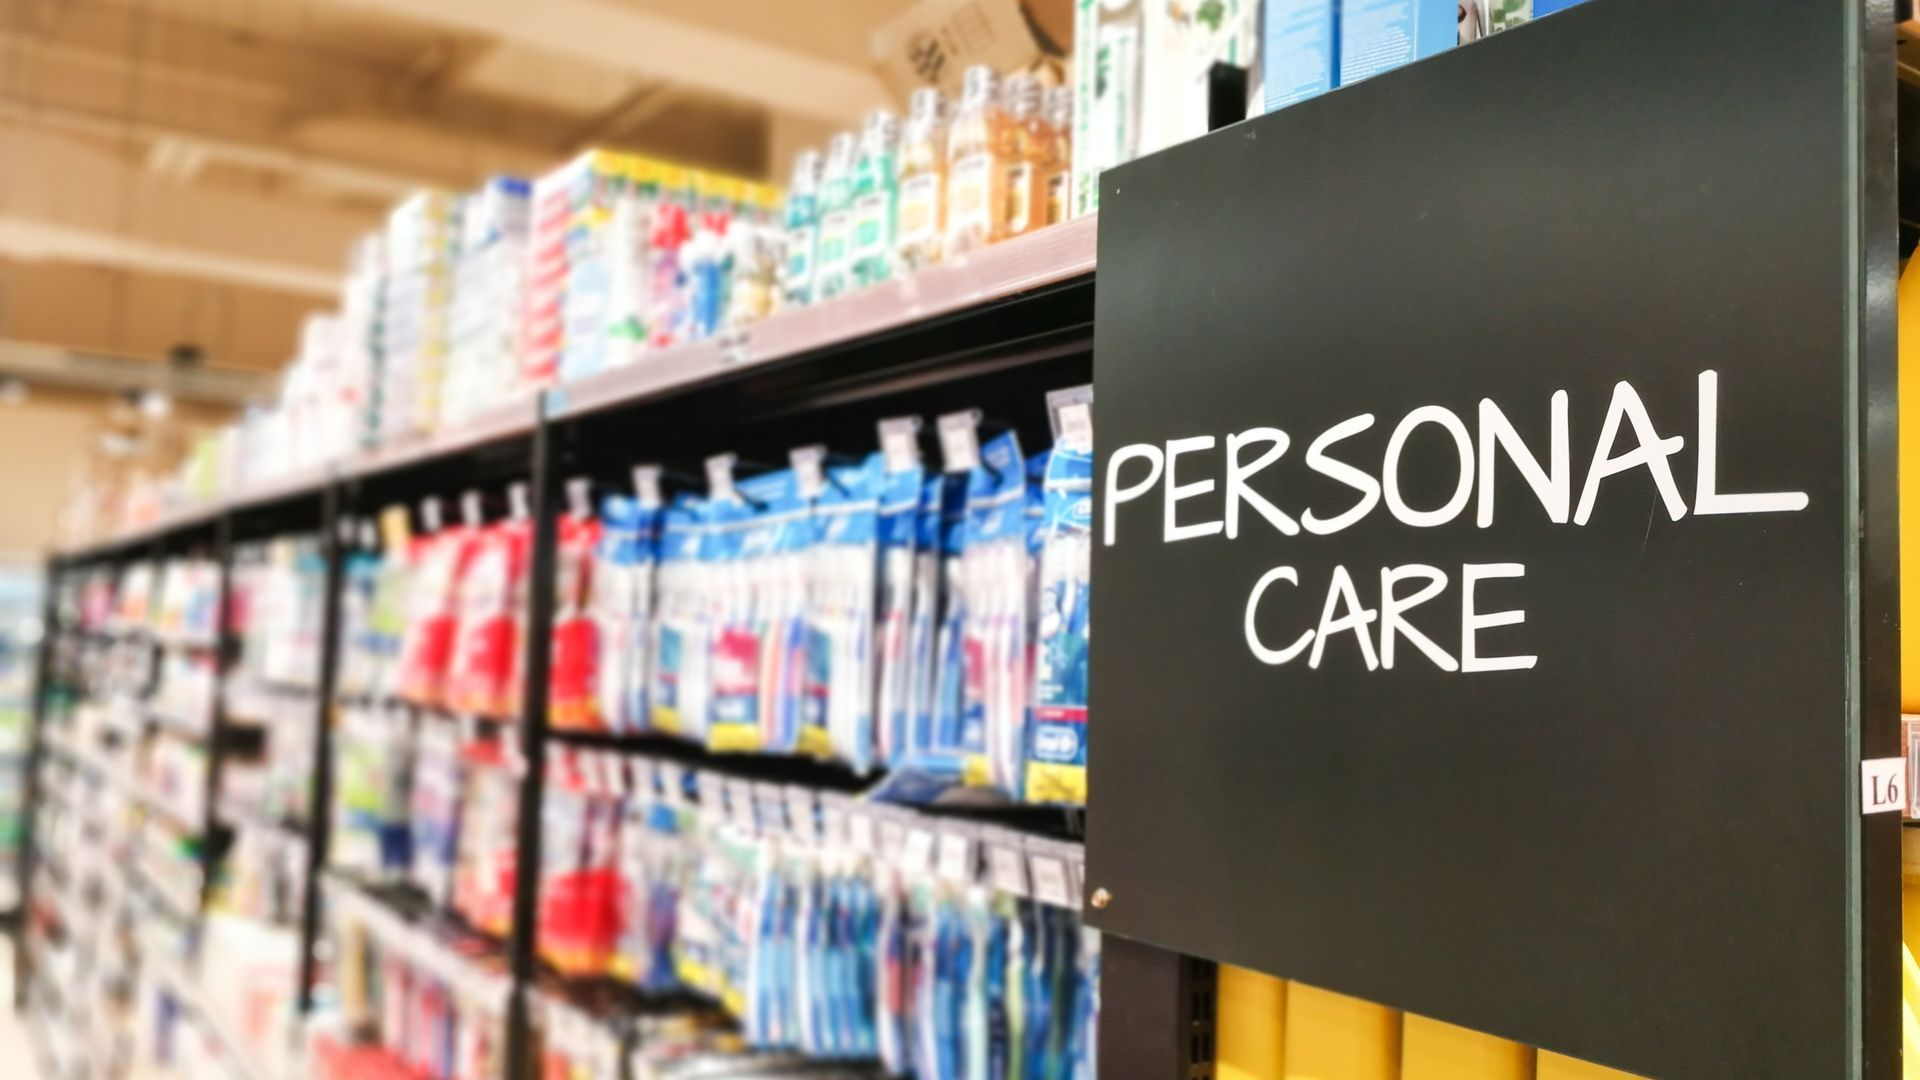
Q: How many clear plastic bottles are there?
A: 7